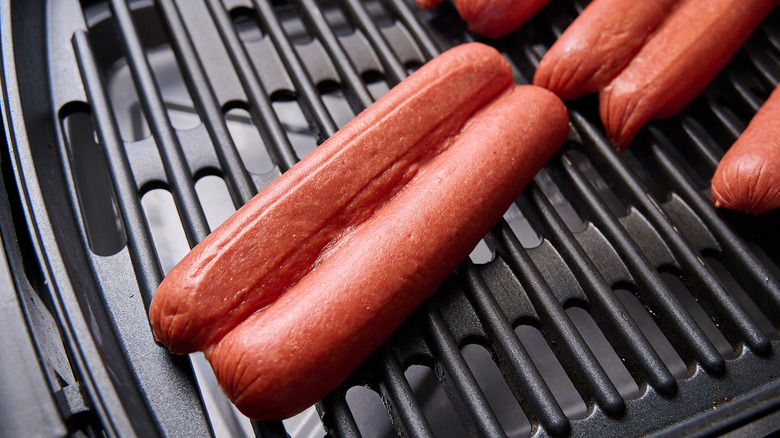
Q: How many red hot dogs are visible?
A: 7